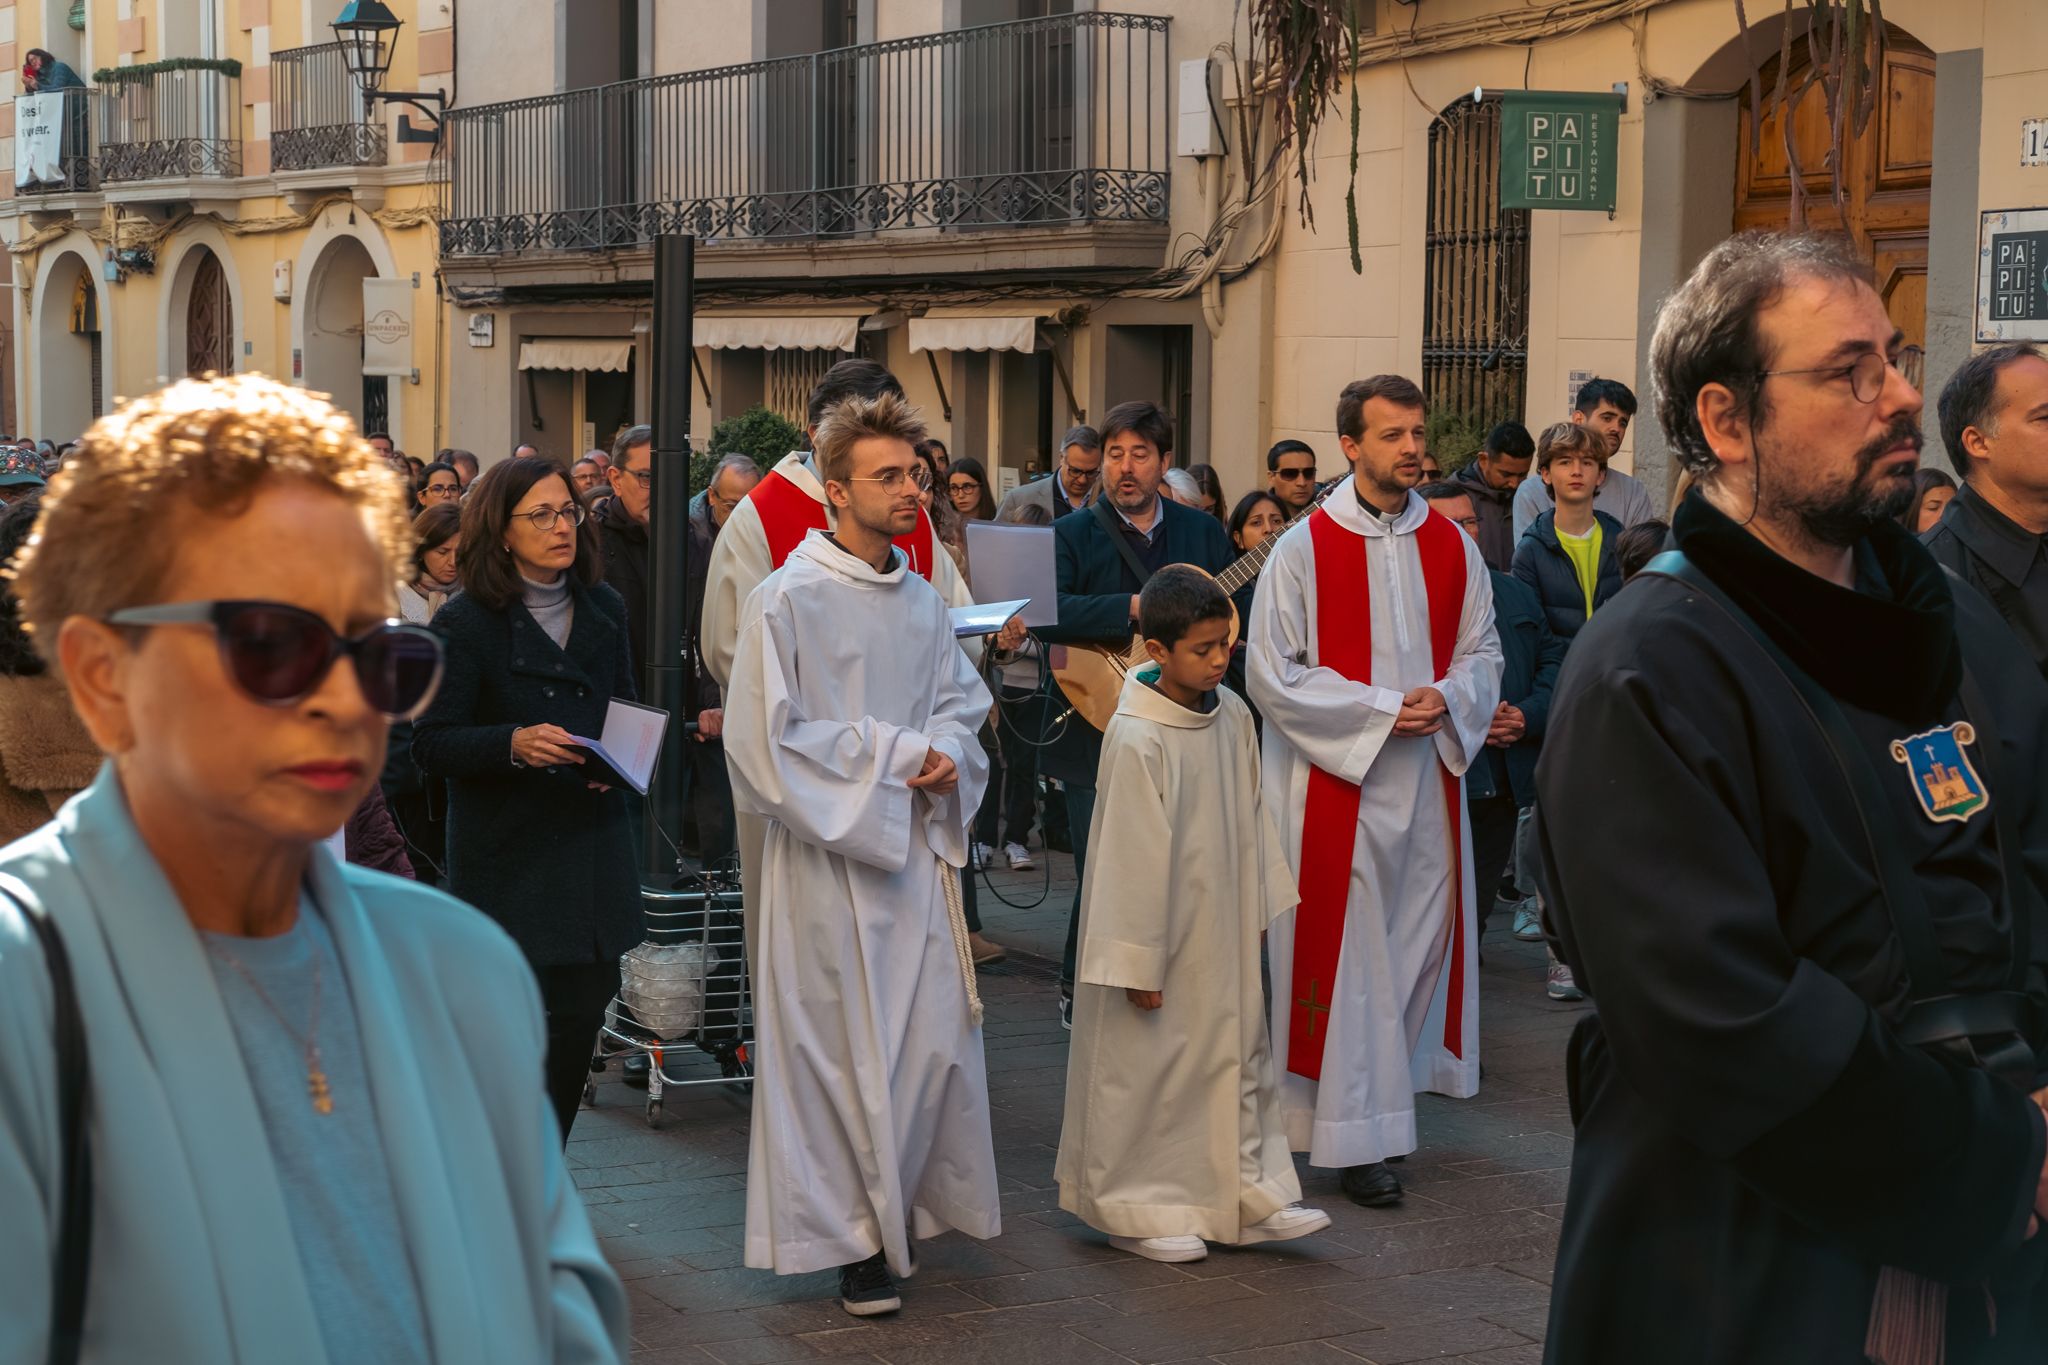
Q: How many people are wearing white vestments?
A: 4